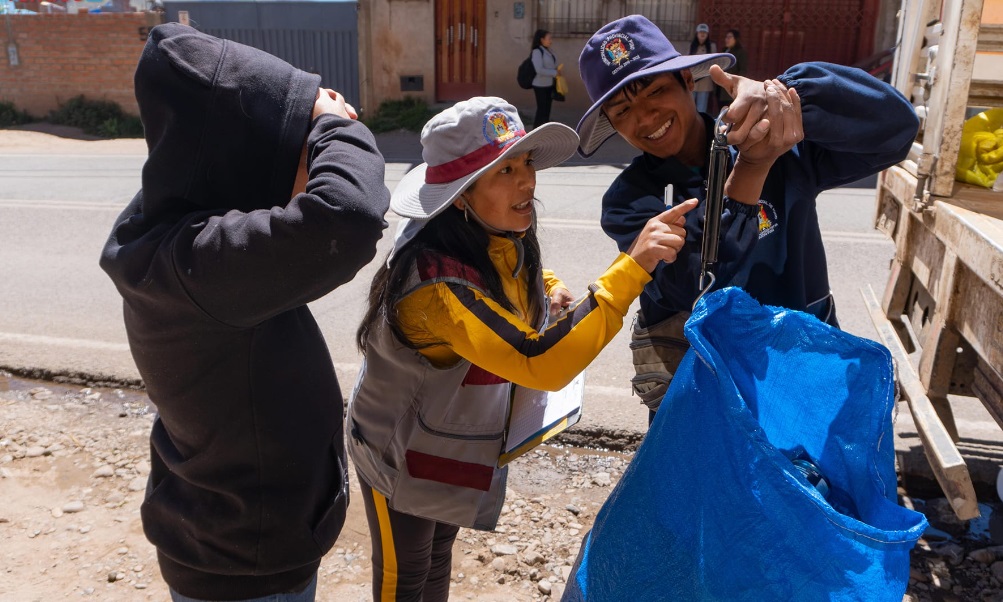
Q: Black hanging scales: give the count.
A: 1